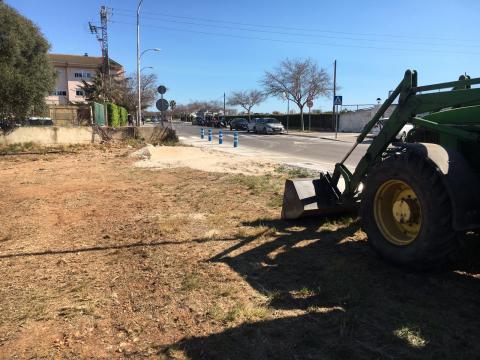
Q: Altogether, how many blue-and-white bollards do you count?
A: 4